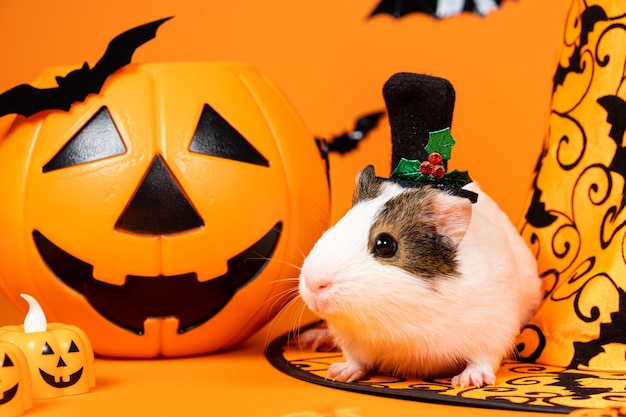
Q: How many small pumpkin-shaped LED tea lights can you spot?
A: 2